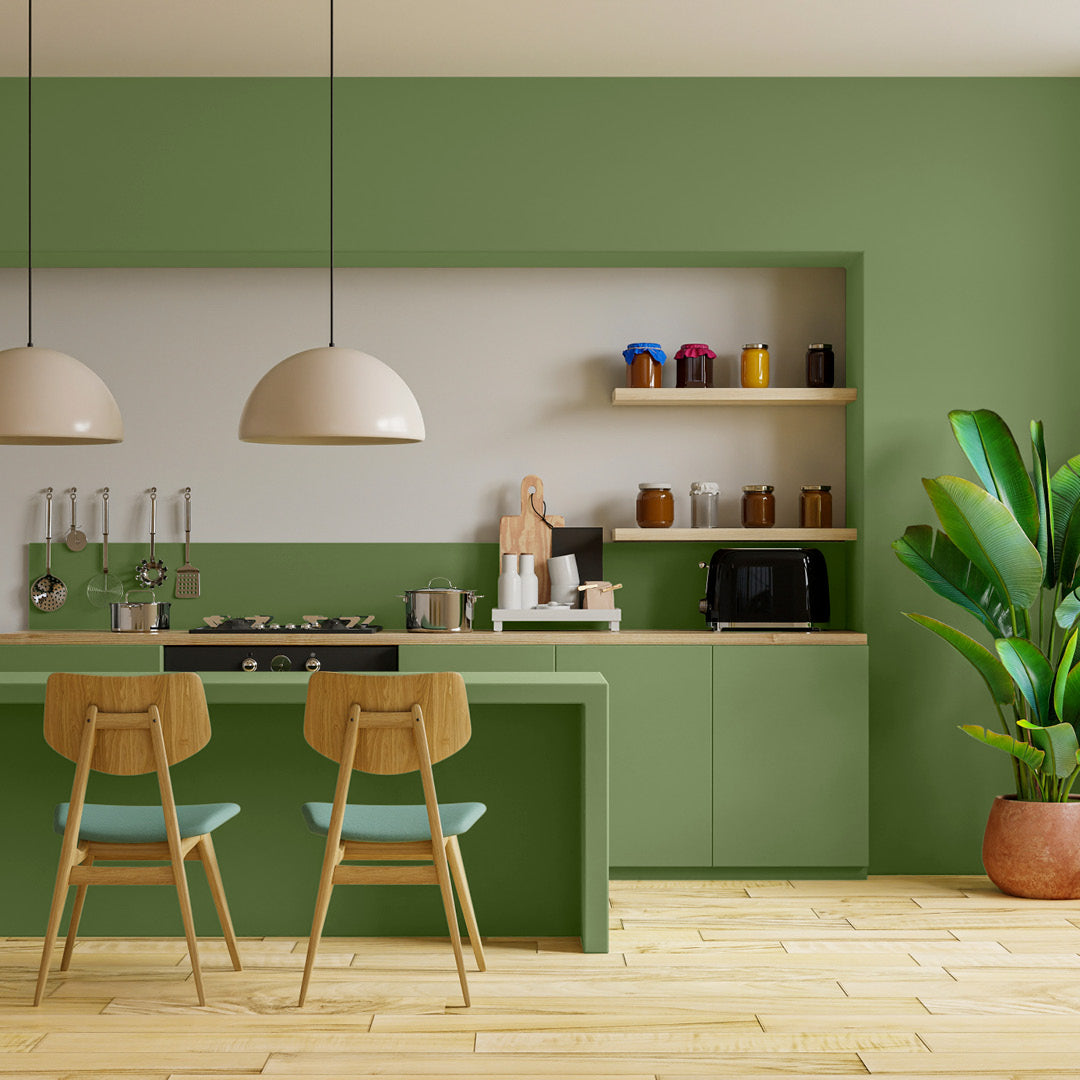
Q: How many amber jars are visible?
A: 4